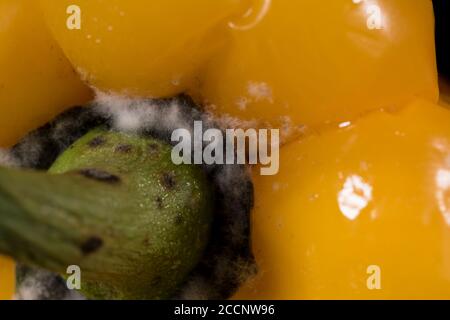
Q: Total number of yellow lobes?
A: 4